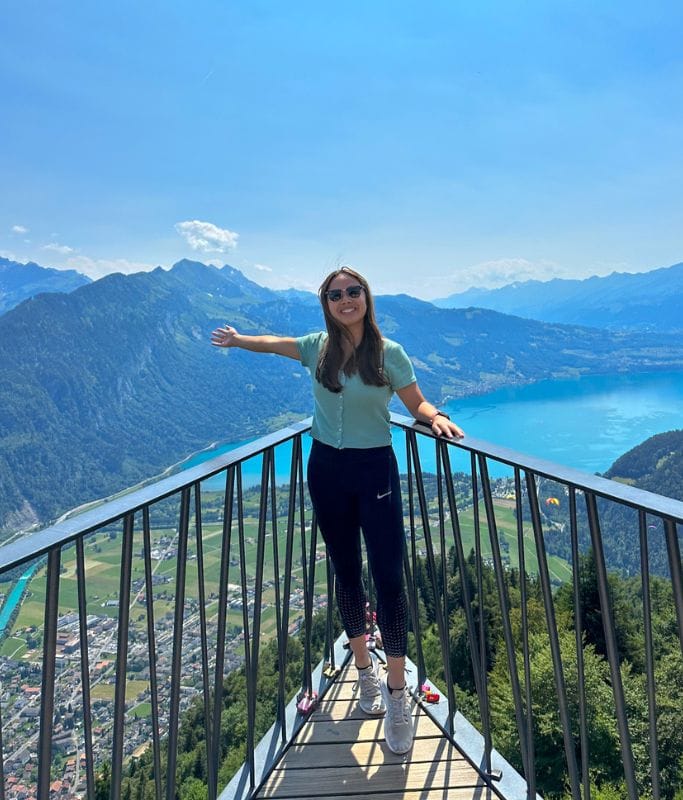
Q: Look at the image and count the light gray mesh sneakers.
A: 2